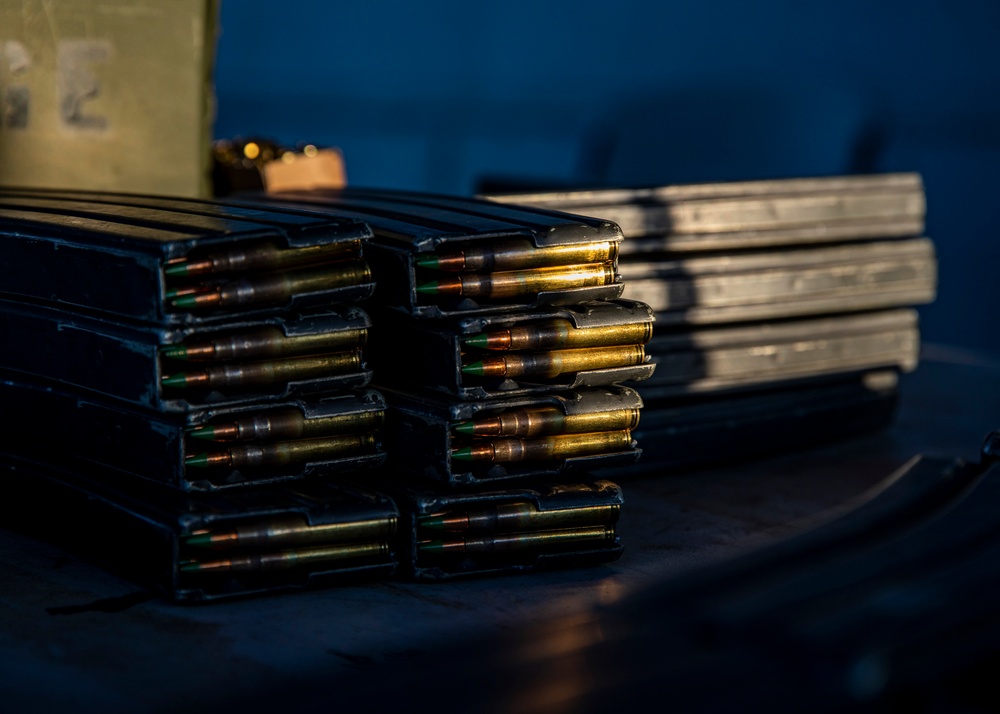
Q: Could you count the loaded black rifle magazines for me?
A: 8